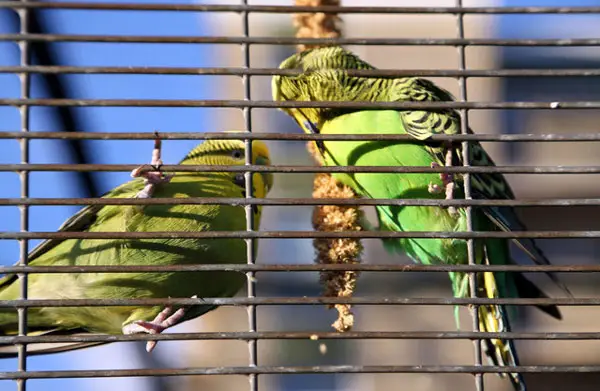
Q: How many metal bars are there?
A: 15